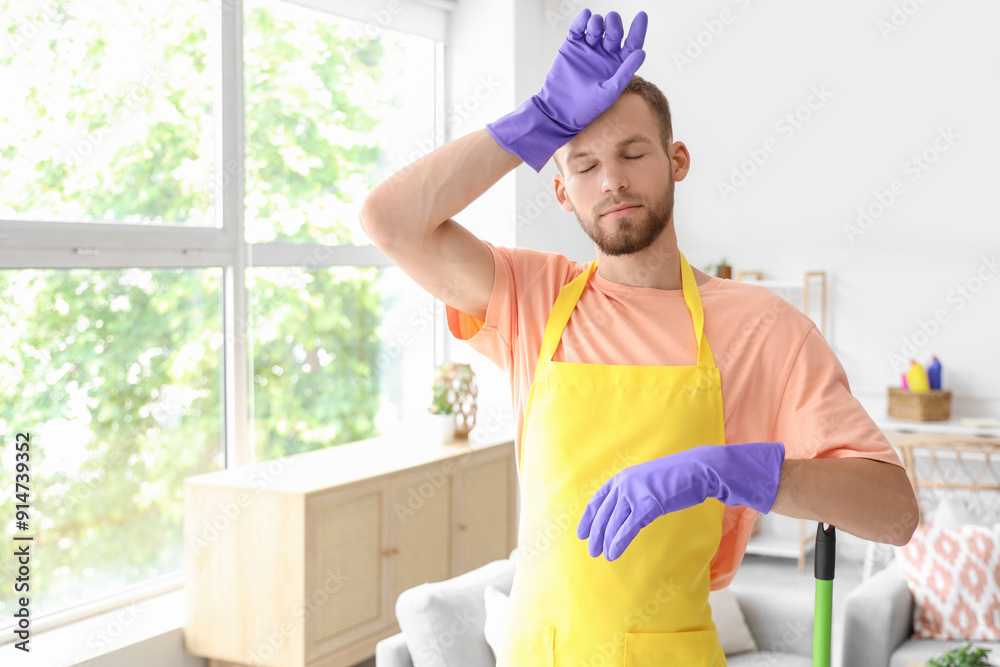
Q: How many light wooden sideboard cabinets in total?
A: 1